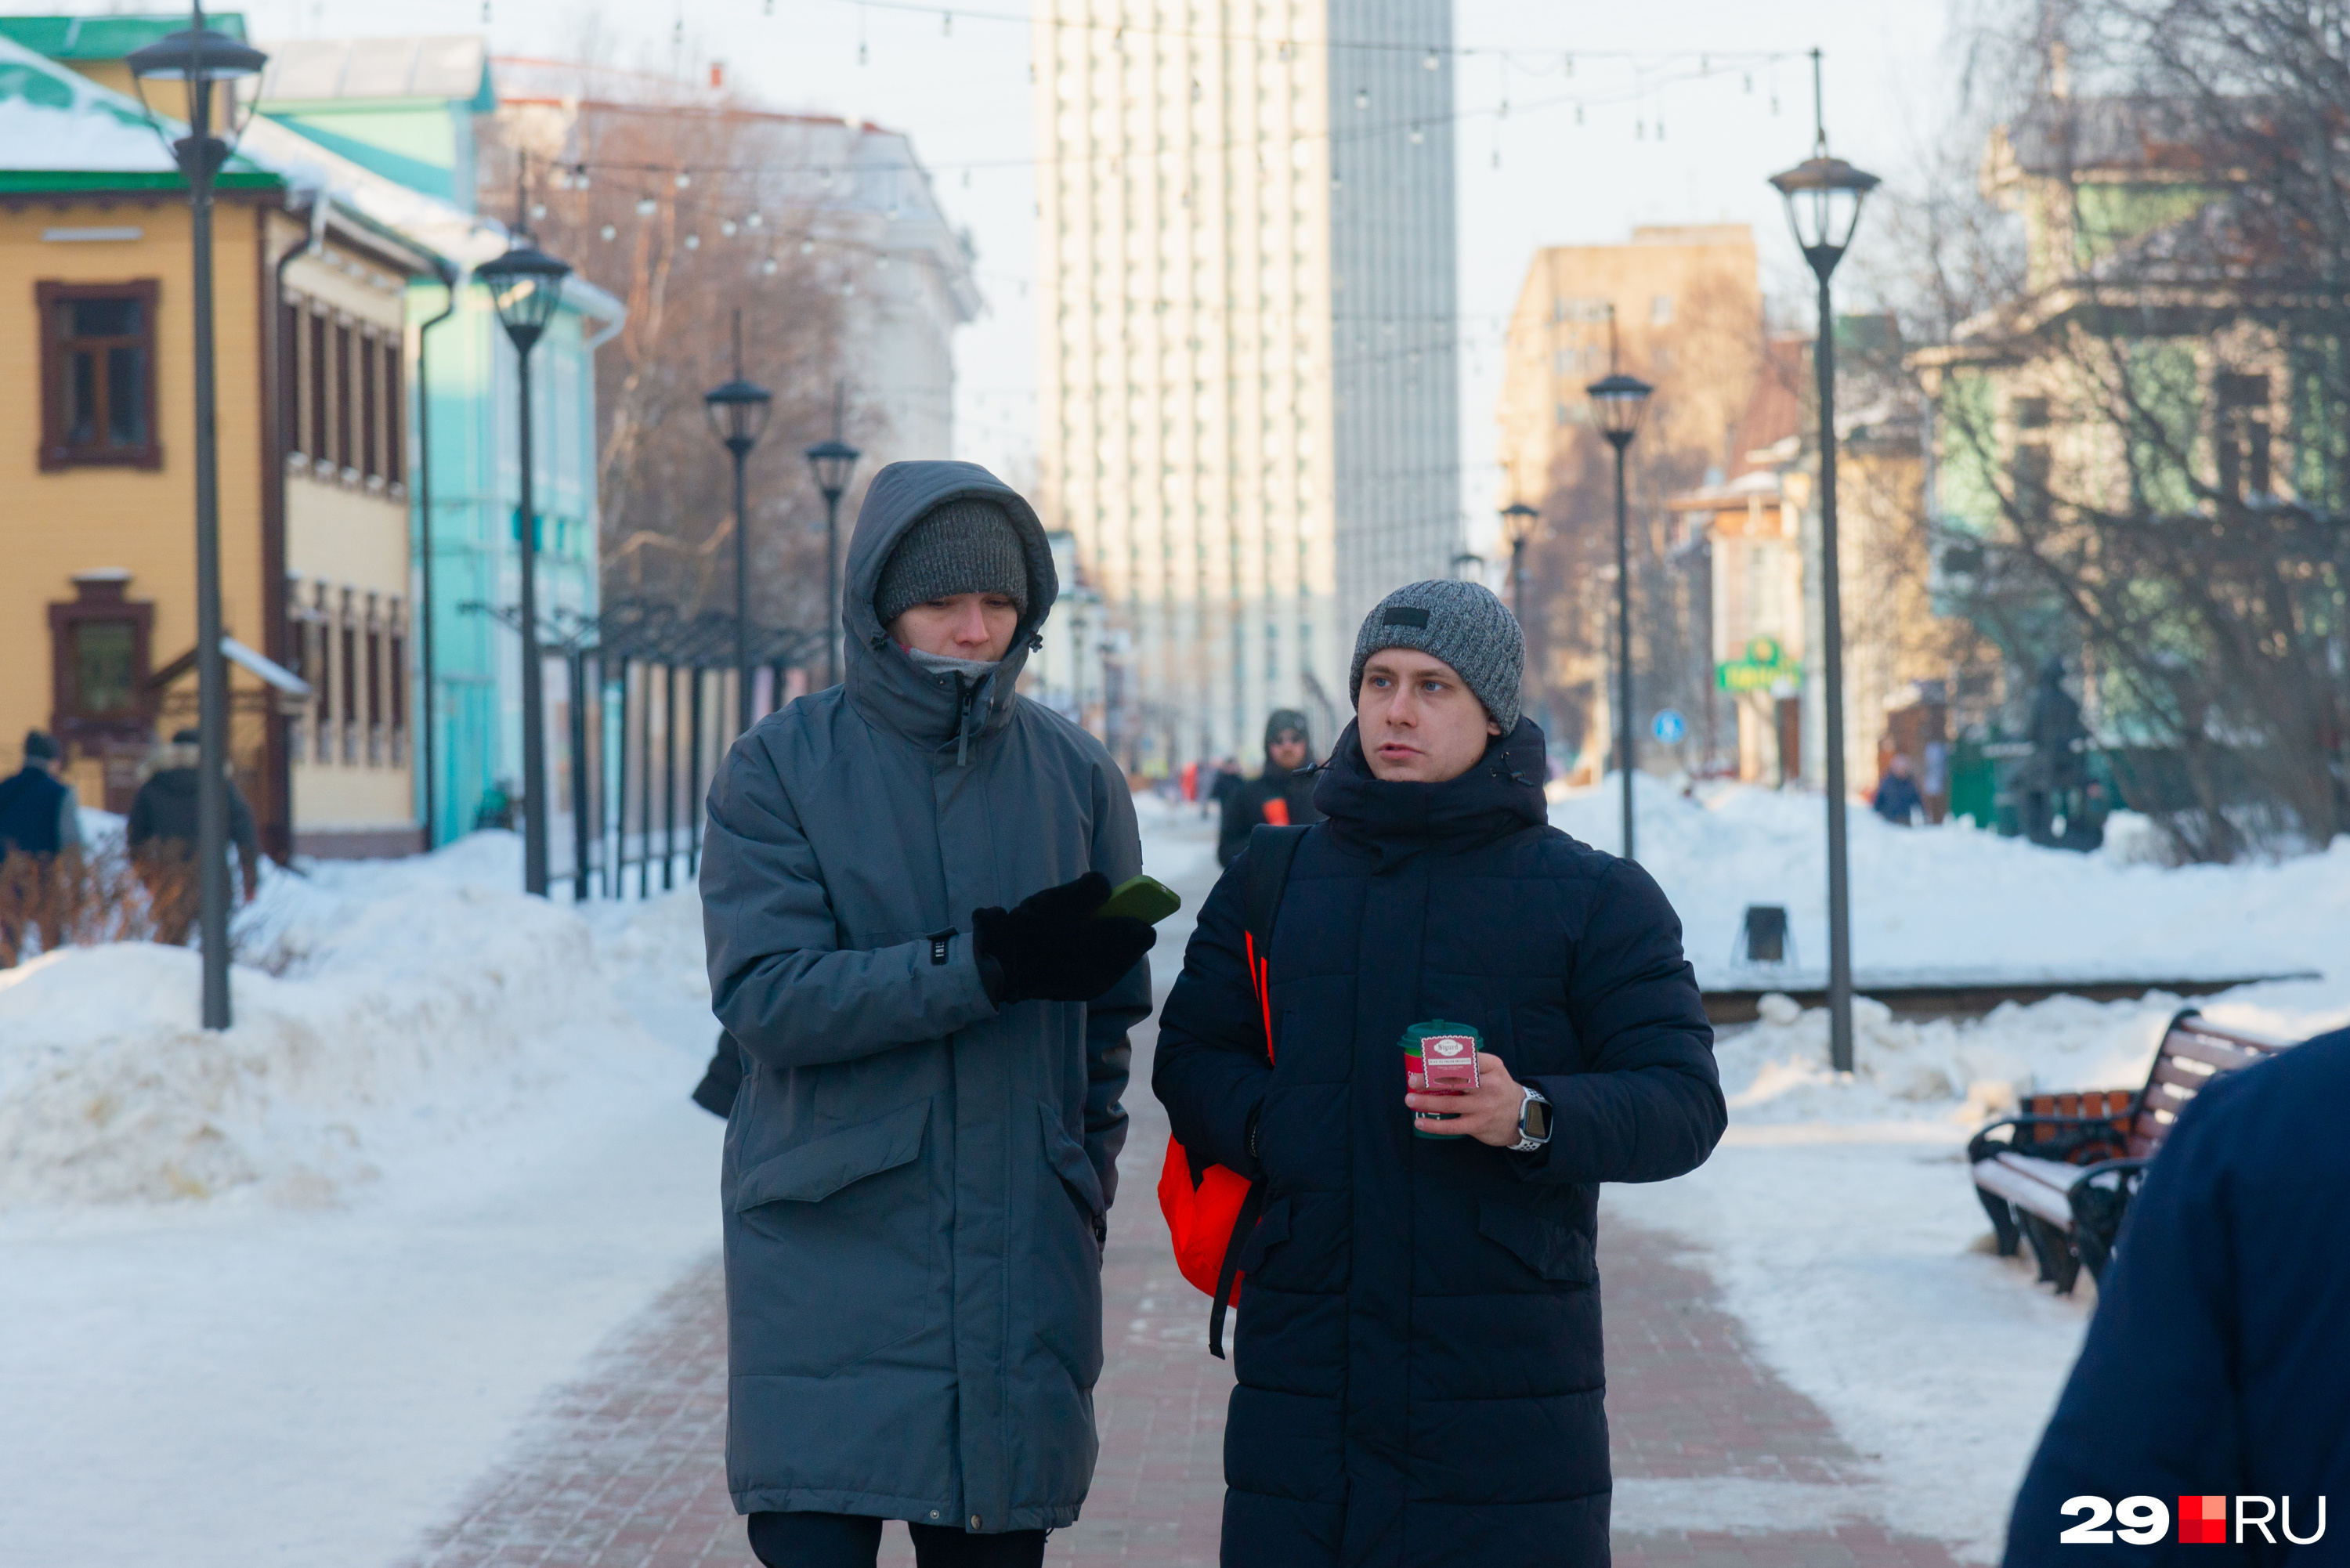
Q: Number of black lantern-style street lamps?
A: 8